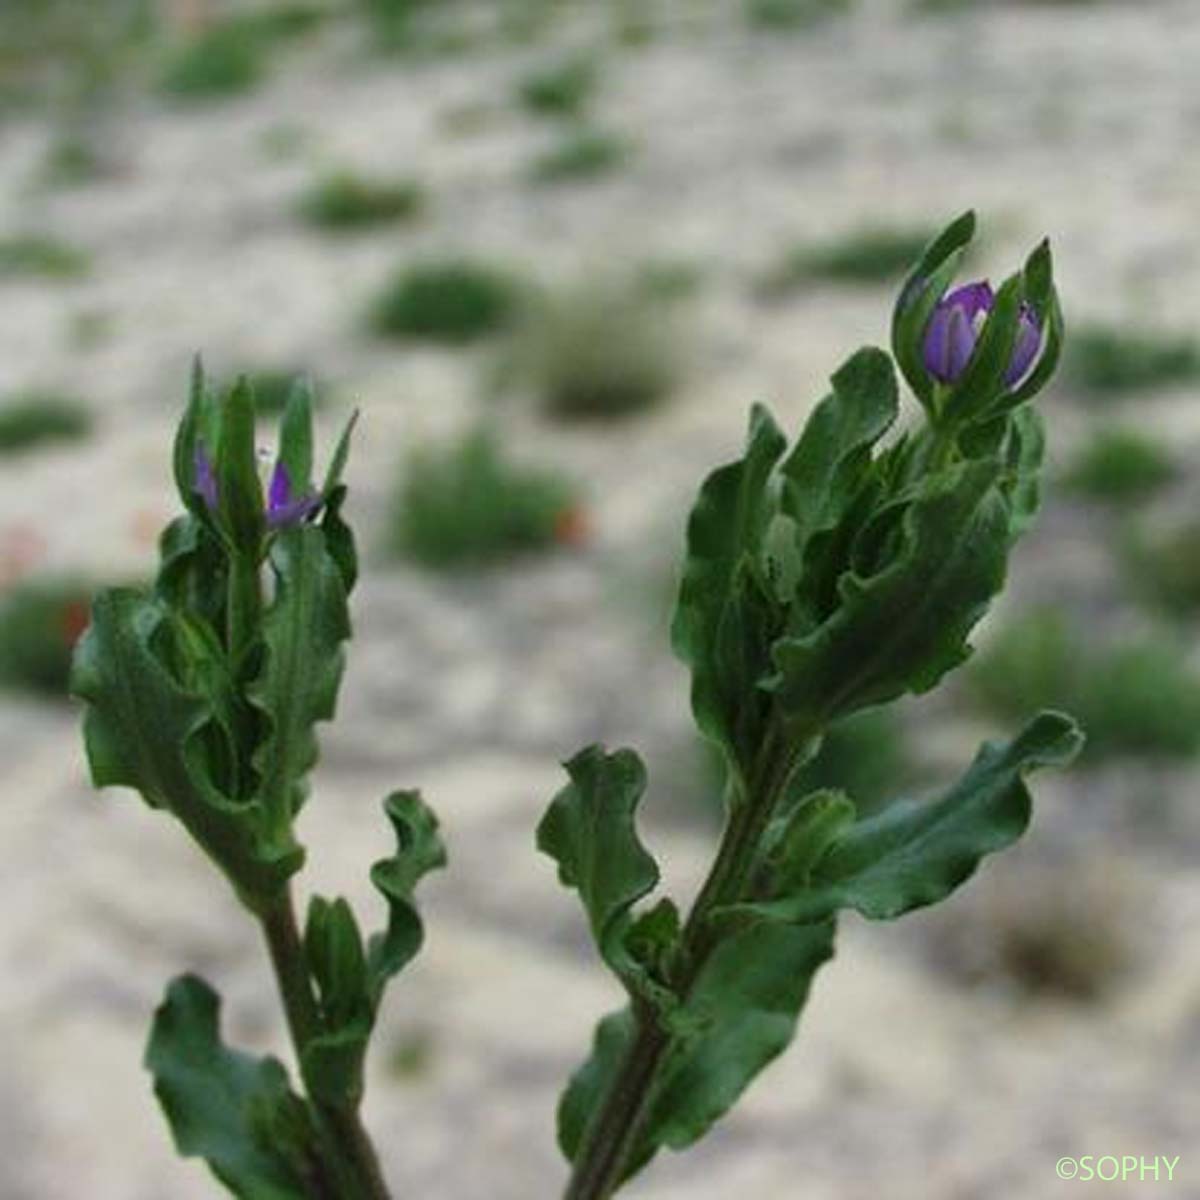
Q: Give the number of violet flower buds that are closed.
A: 2